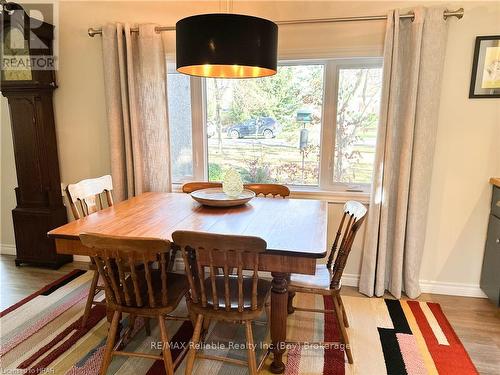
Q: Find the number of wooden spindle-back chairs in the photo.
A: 6